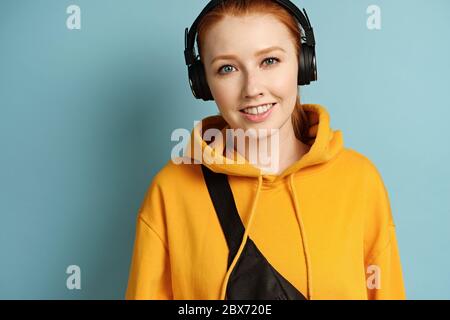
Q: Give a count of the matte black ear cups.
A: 2